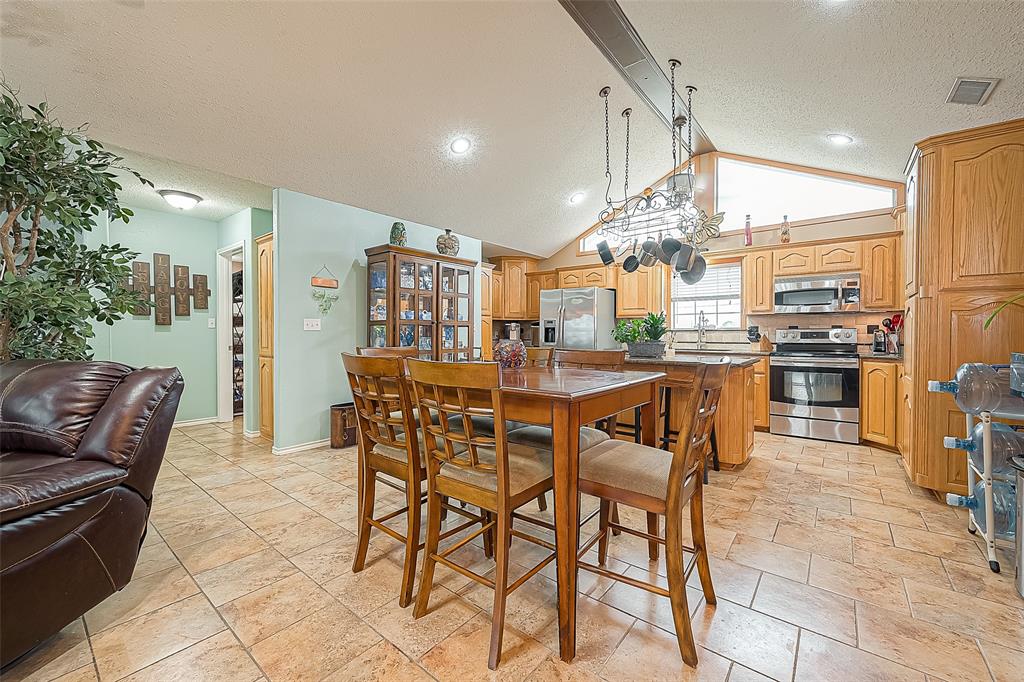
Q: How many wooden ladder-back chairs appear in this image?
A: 6